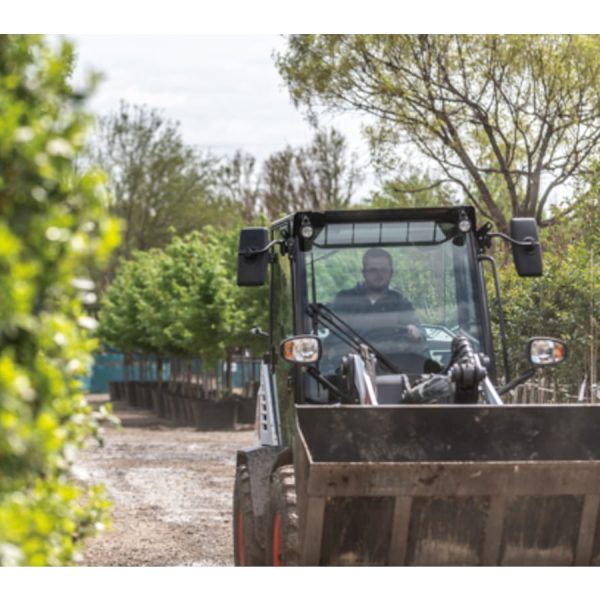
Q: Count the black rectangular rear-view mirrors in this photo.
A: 2